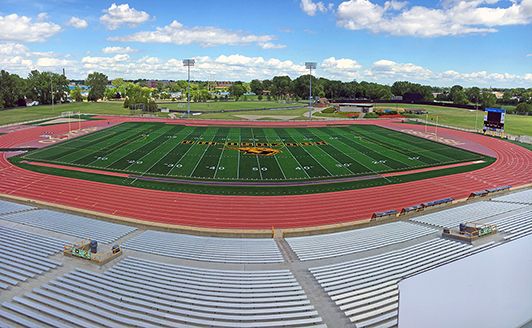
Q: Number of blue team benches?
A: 5